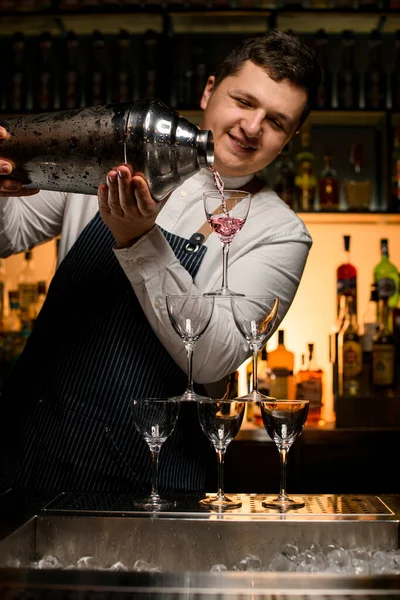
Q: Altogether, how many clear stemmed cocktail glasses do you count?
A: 6